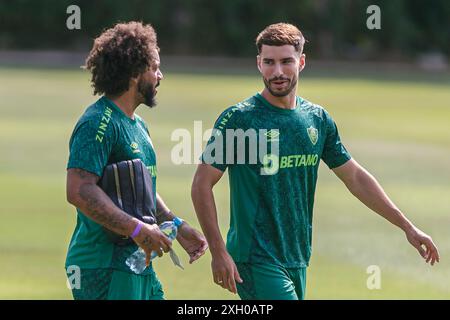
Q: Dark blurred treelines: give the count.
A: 1